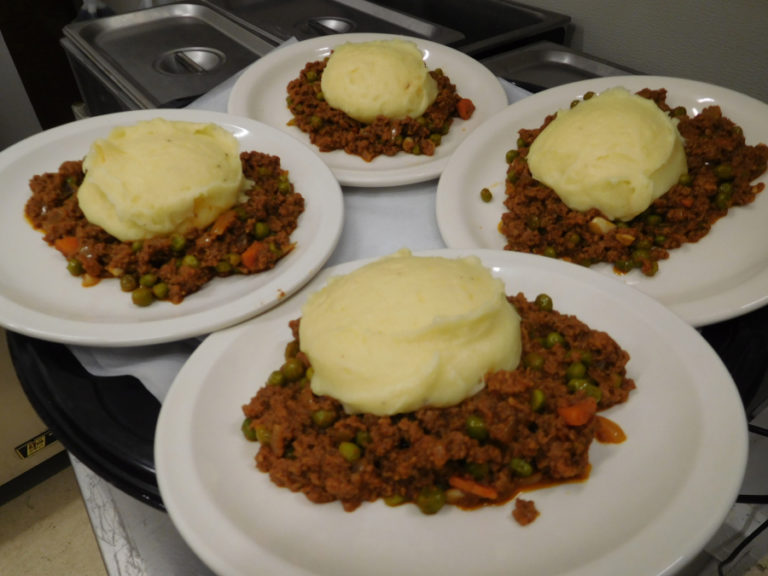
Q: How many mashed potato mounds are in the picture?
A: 4